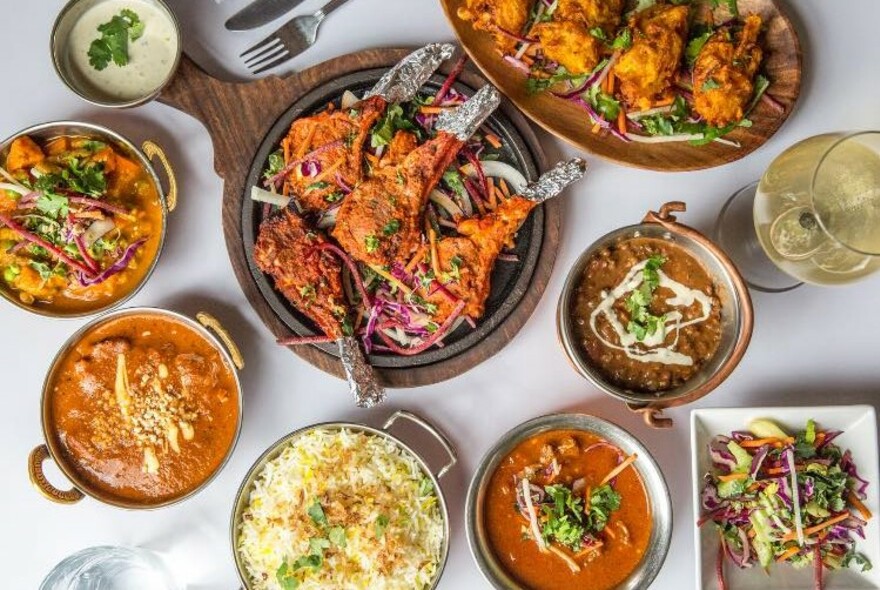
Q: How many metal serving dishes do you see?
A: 6